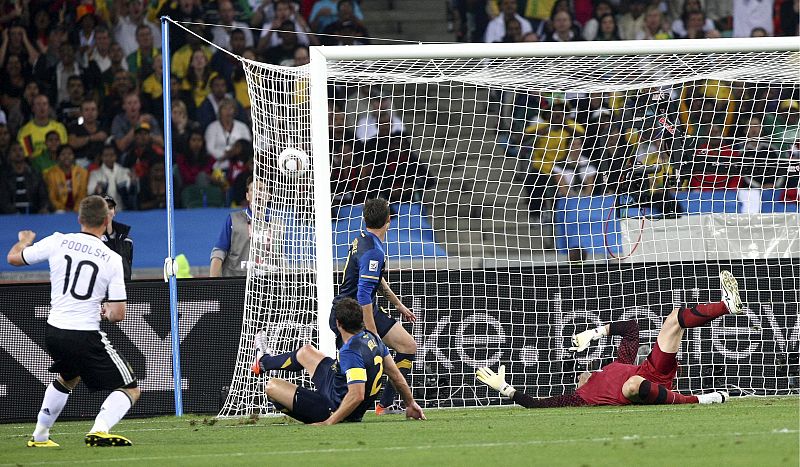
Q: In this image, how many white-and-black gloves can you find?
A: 2